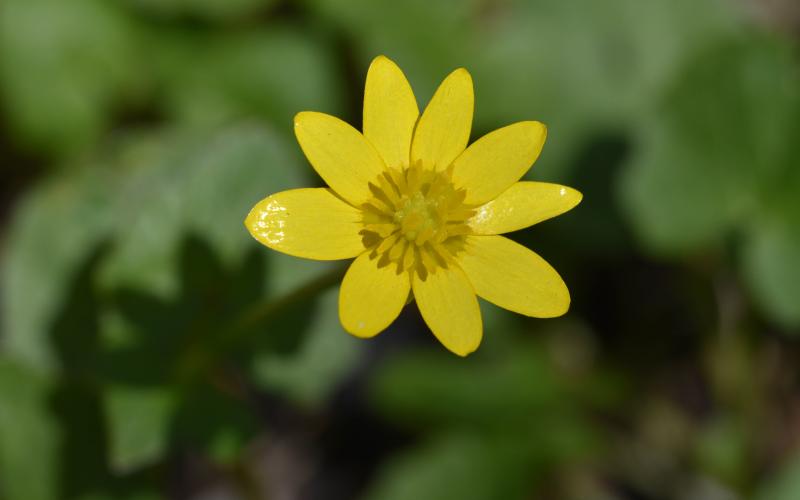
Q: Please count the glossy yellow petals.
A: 9